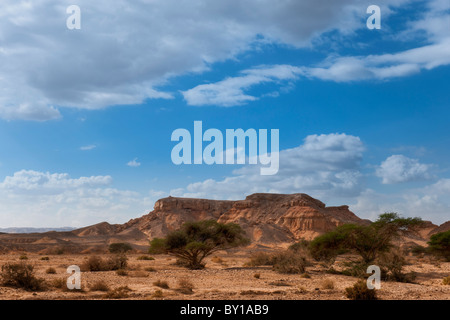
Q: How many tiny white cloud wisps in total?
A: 2